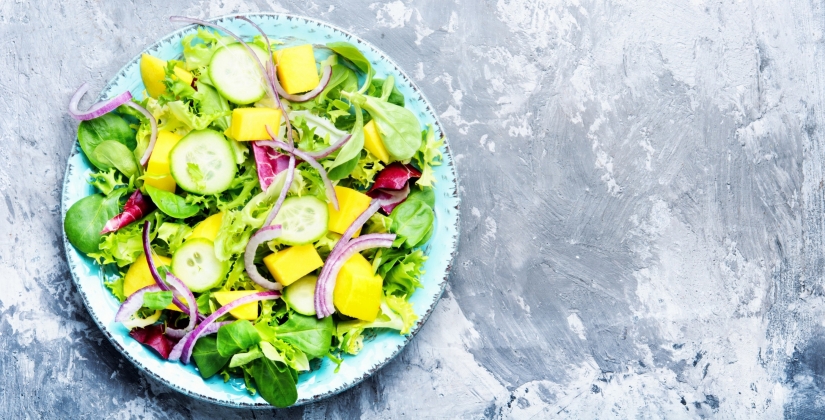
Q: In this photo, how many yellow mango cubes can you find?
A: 11